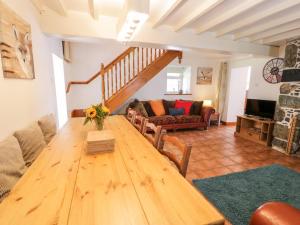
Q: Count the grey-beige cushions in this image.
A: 3